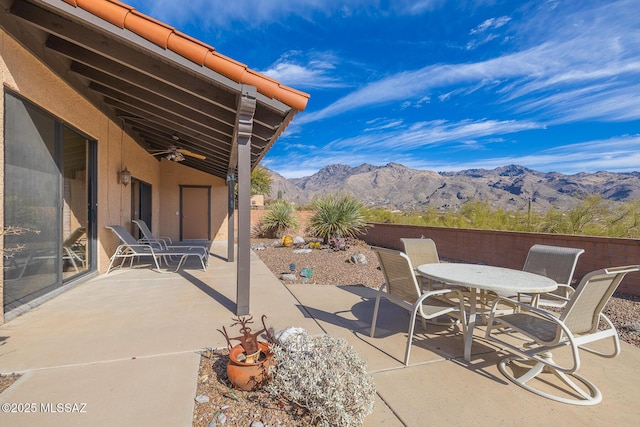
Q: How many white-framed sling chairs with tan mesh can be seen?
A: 4